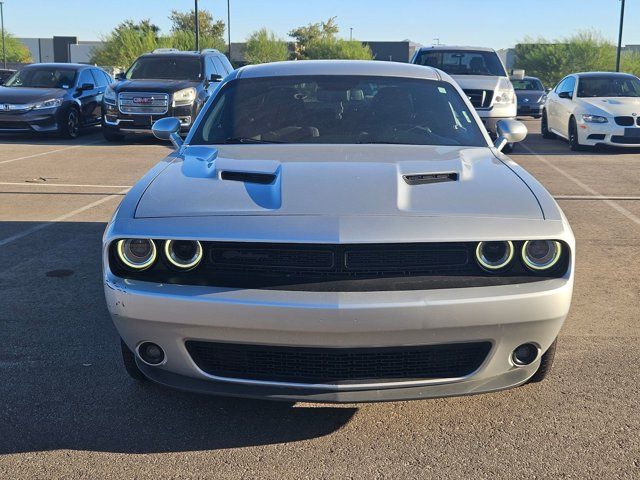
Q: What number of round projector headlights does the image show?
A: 4